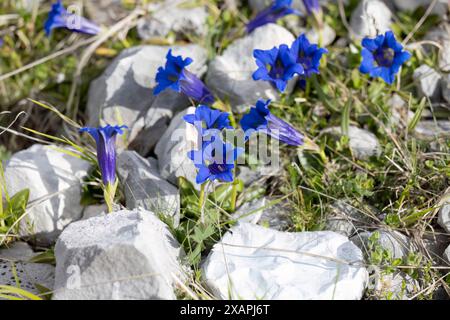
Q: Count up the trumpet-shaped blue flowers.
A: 11